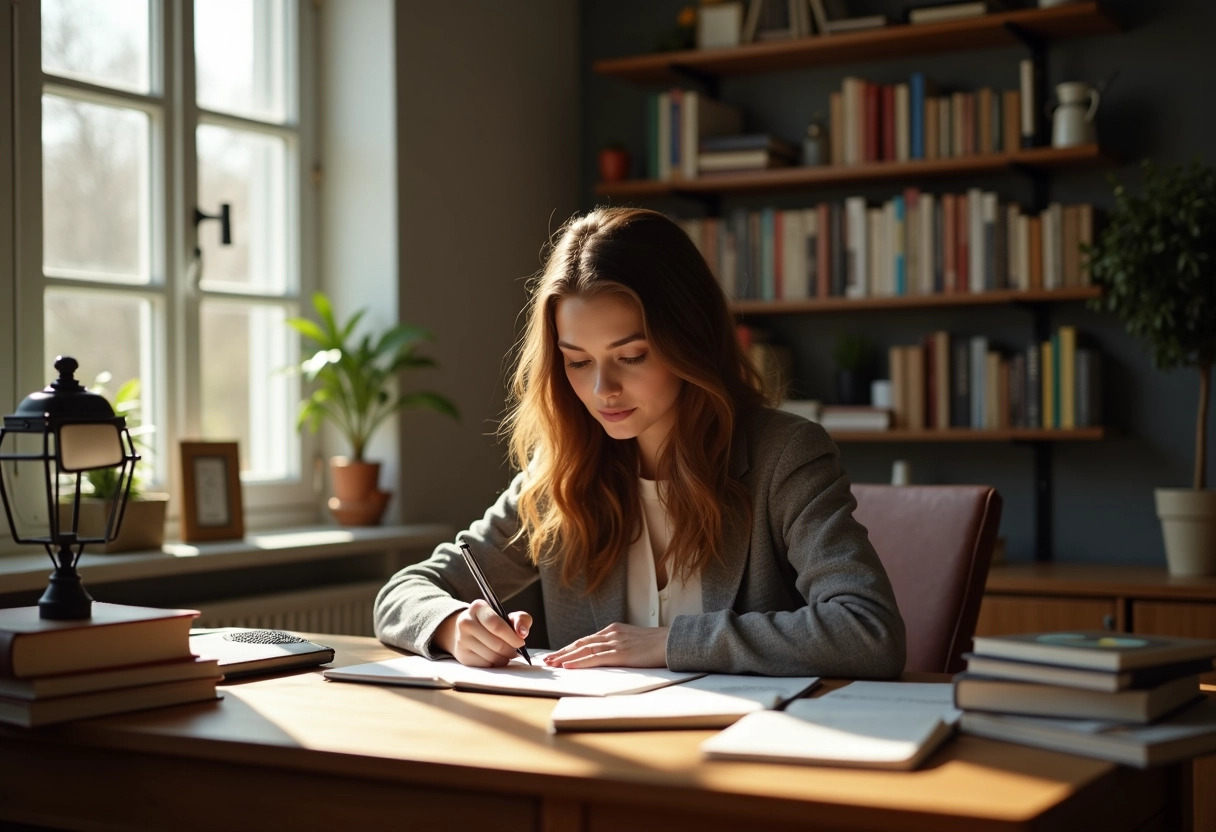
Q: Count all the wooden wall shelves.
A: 4